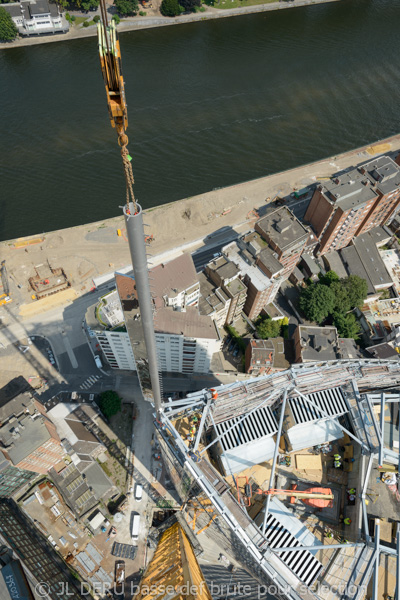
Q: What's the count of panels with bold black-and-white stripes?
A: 3